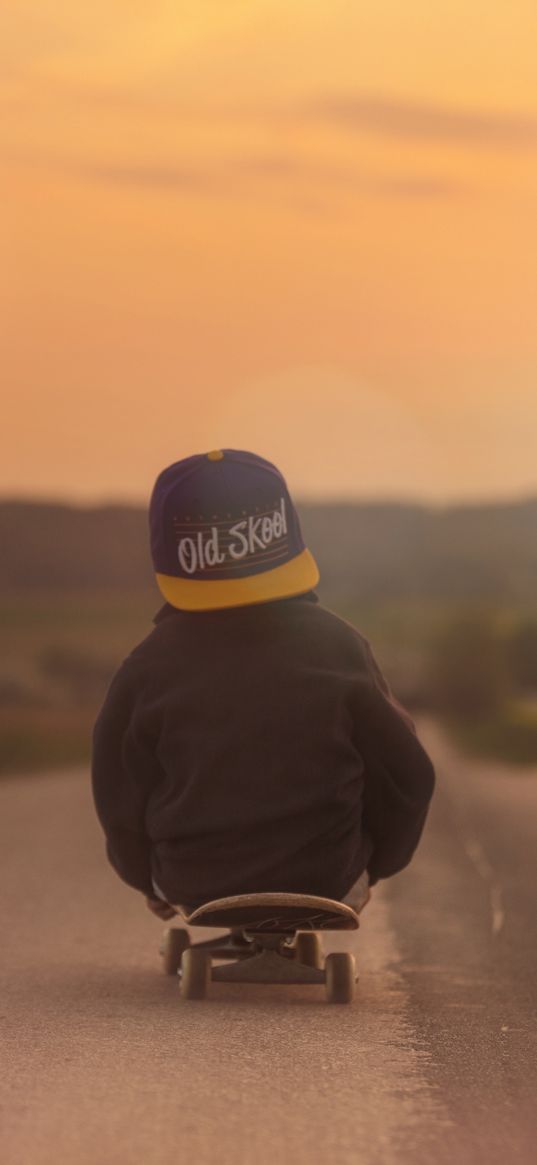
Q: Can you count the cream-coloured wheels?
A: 4